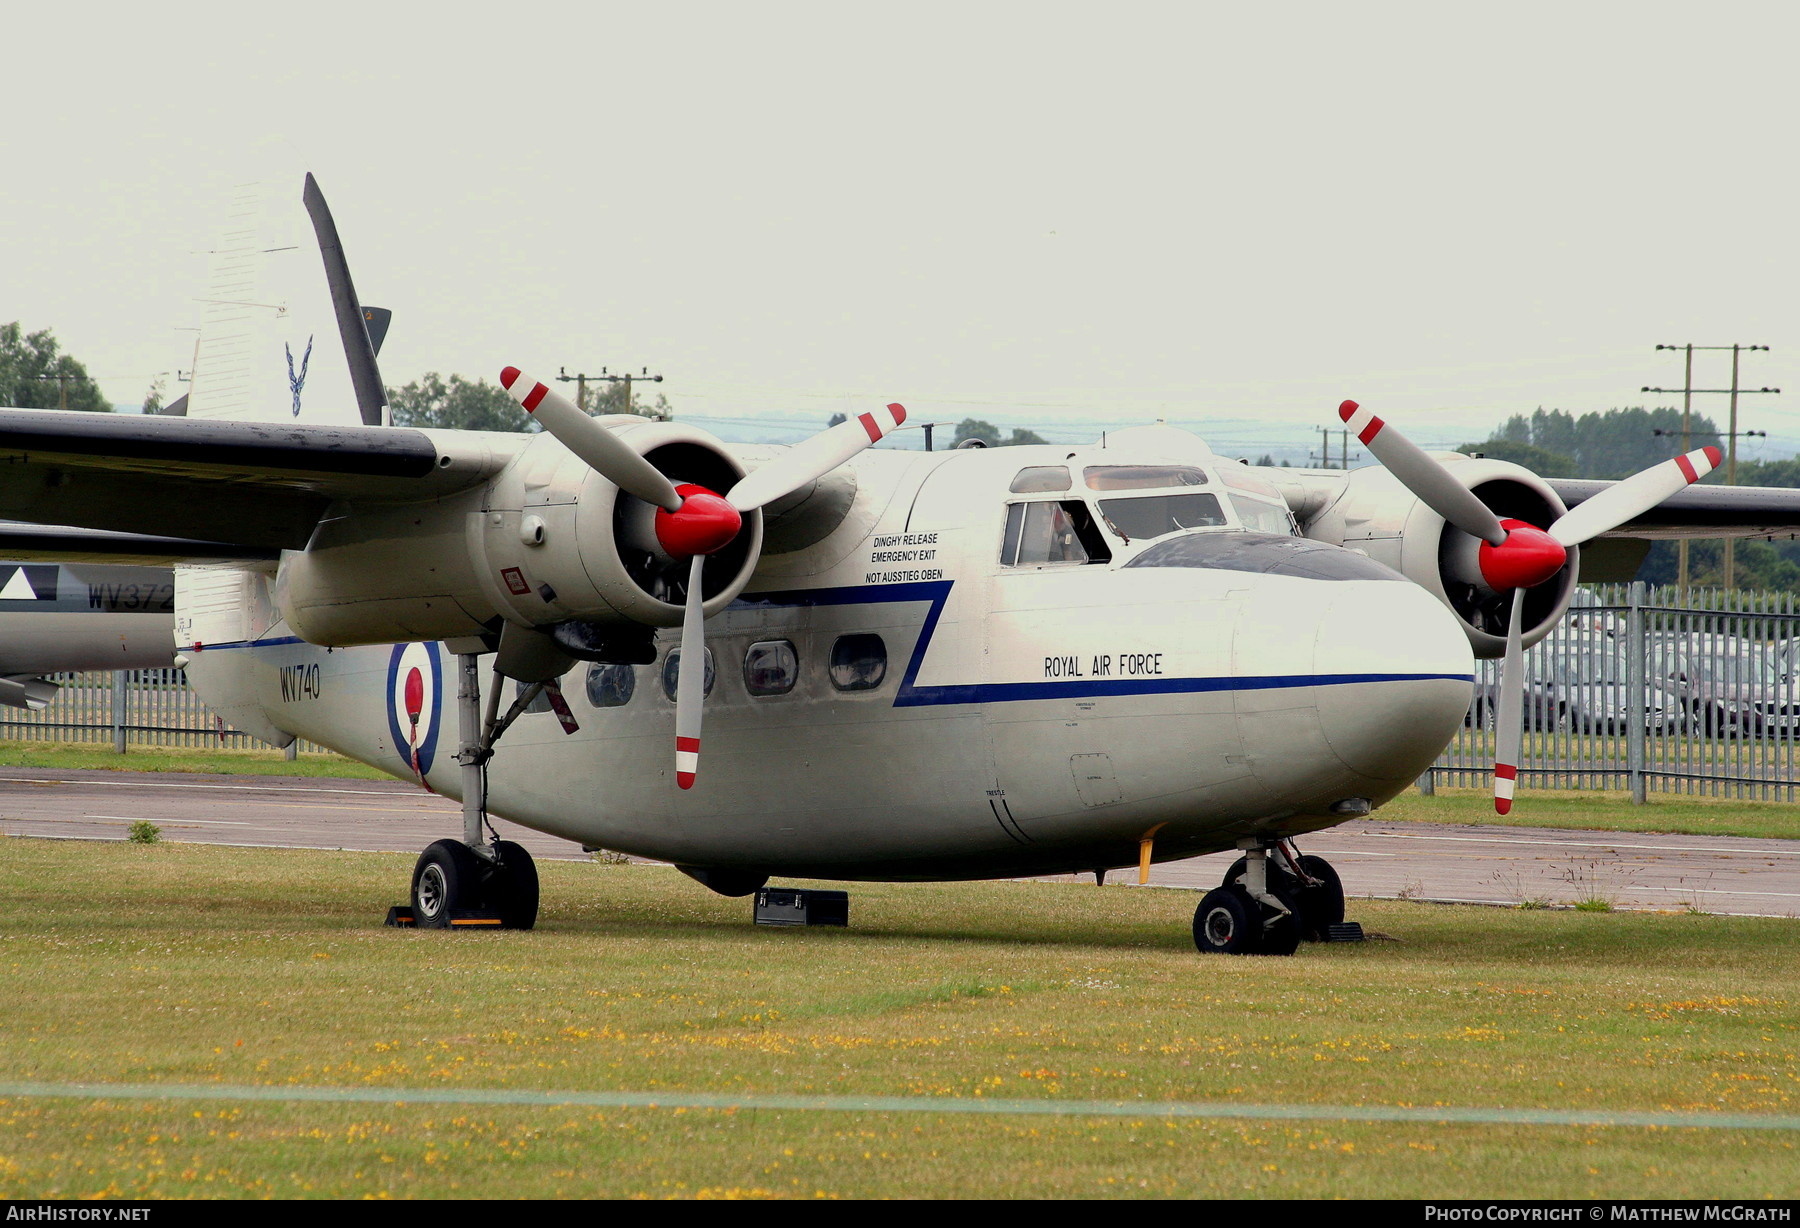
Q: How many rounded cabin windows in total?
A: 5